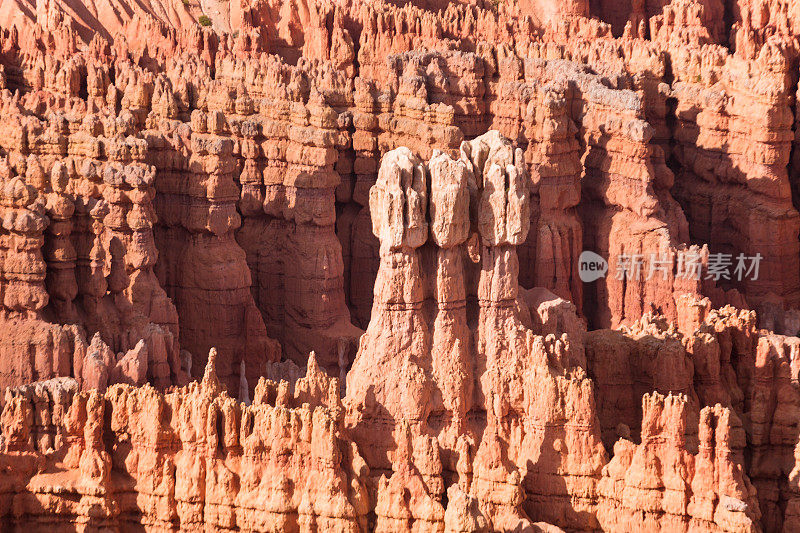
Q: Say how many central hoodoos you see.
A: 3